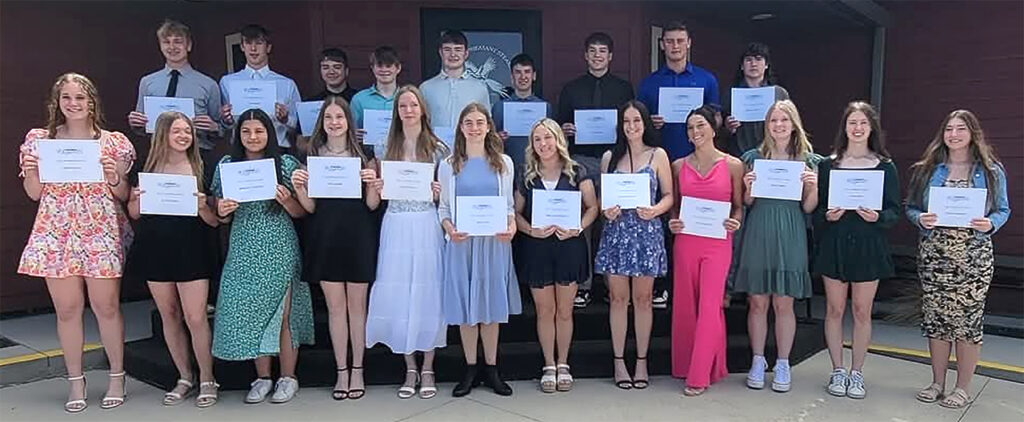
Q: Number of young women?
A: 12